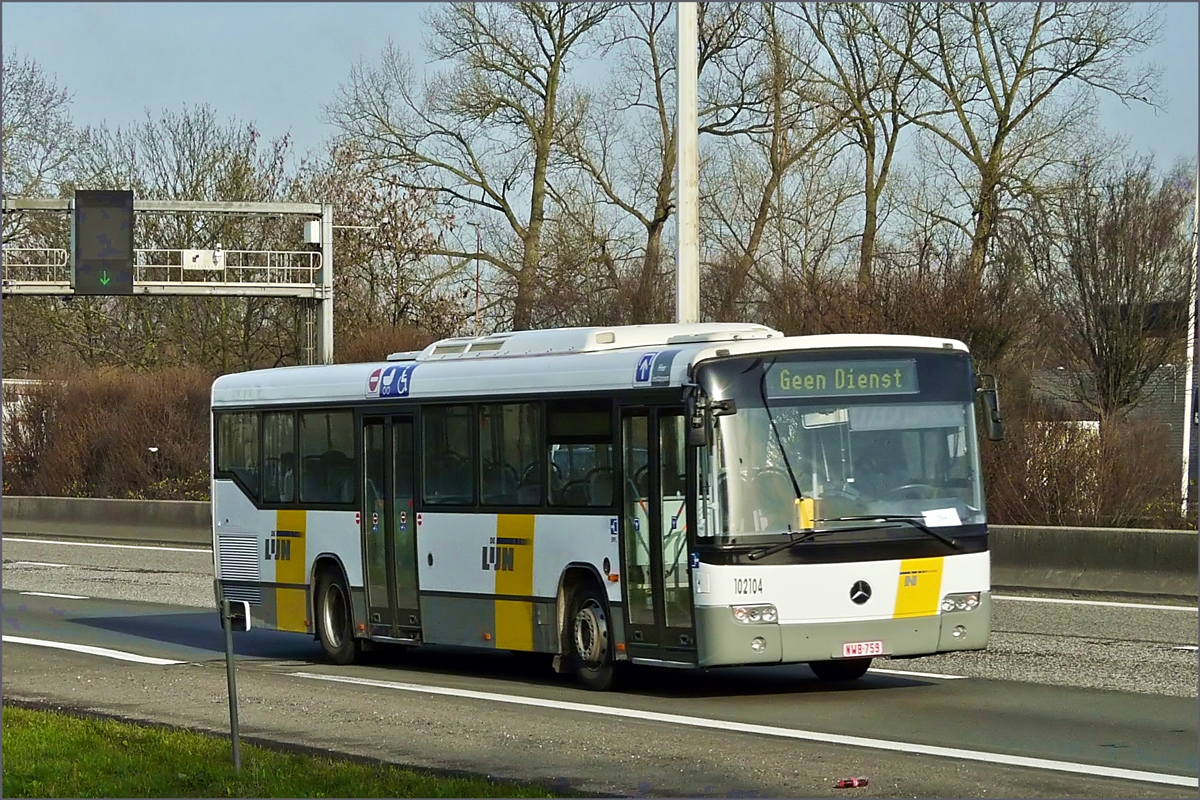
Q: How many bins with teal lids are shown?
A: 0